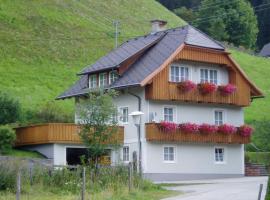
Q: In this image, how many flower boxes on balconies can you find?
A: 8